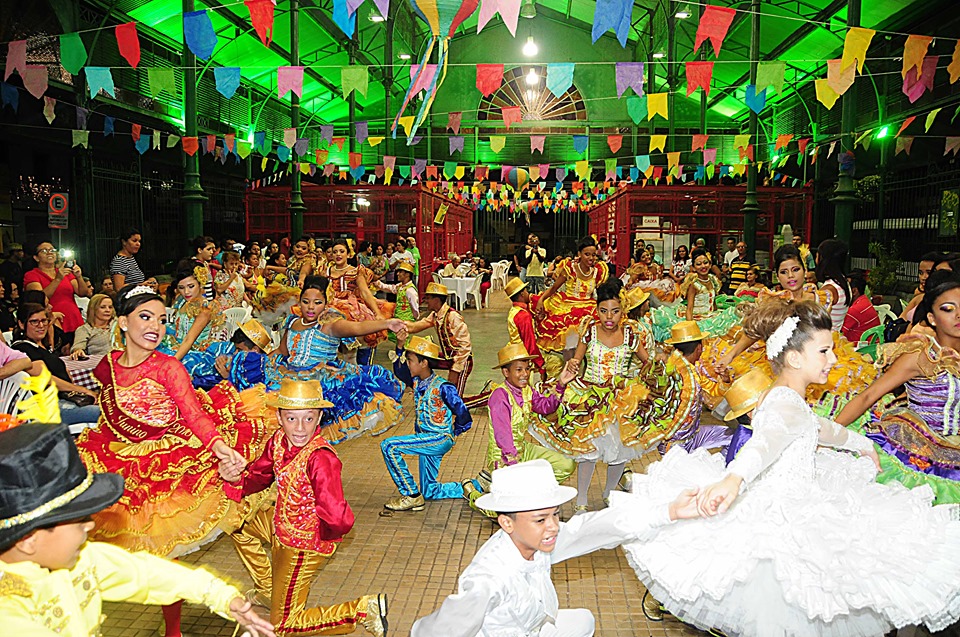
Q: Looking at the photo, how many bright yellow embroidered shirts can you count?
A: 1